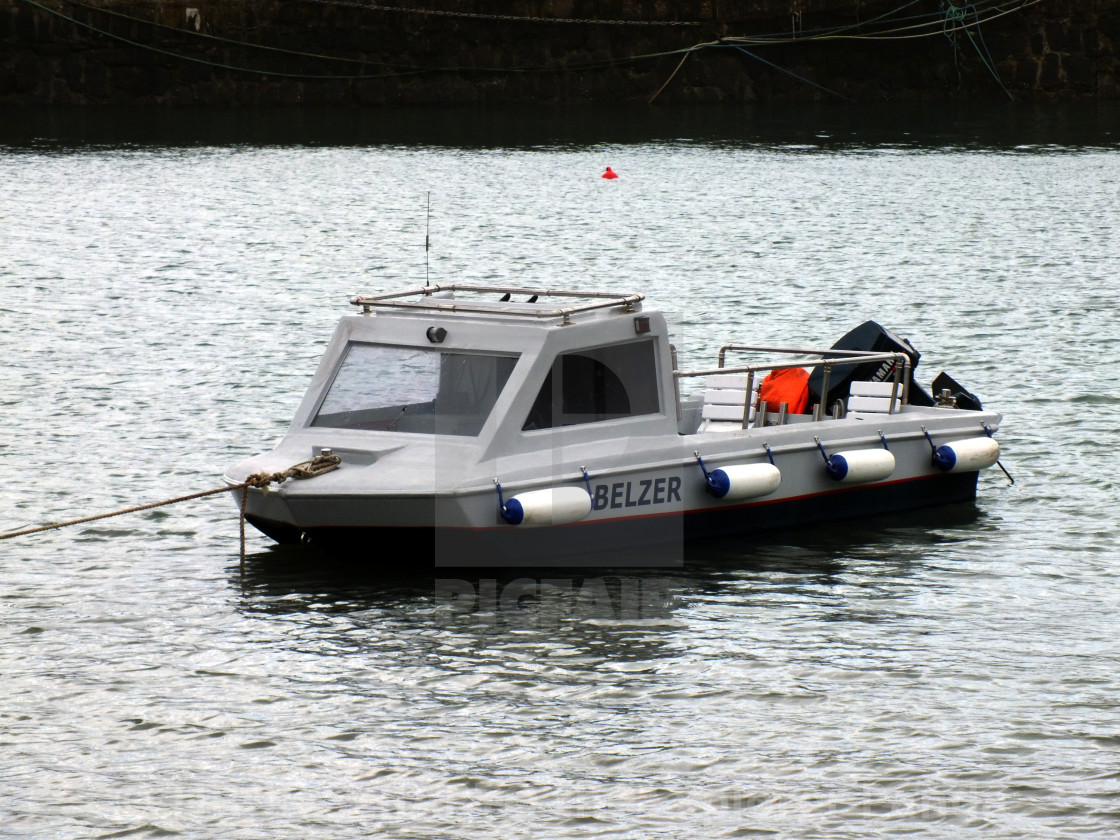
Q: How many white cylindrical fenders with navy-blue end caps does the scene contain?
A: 4